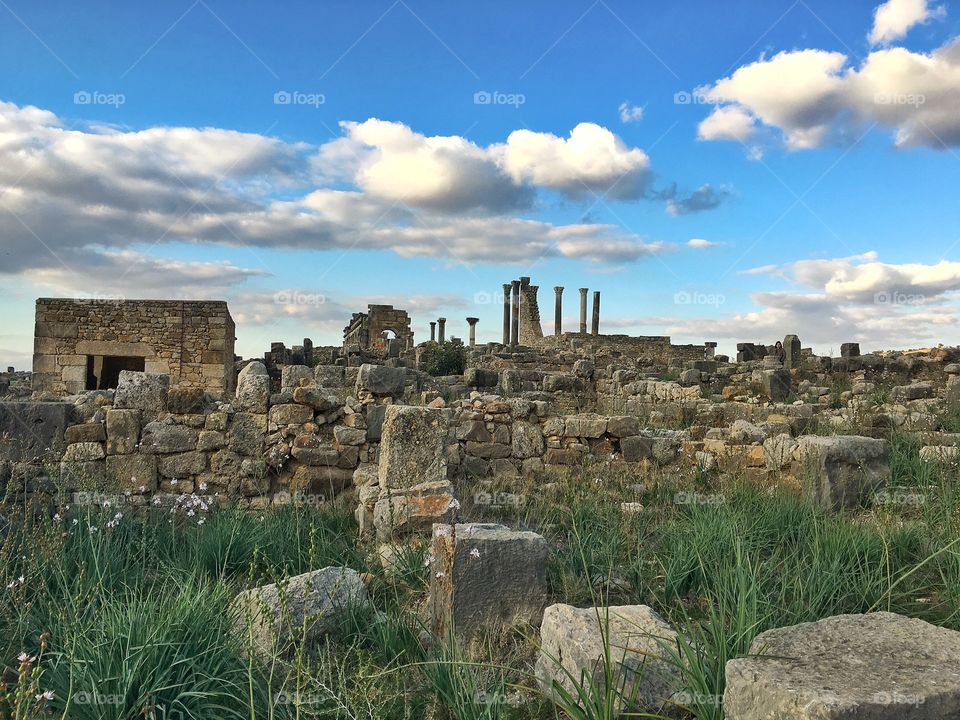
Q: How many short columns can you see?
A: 3